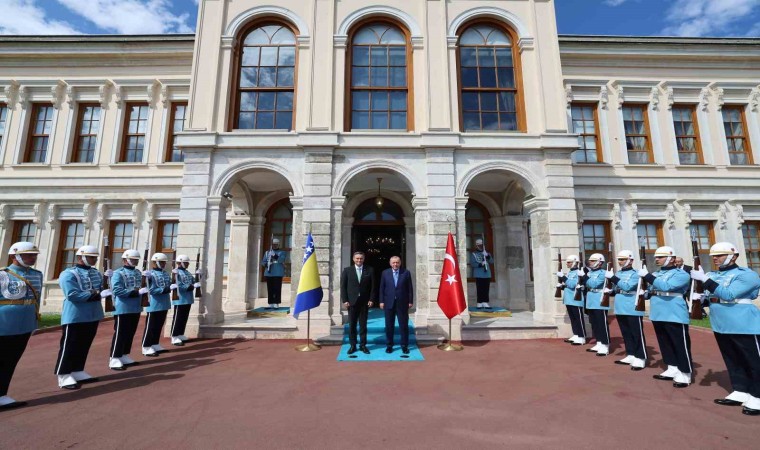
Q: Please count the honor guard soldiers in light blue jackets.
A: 12